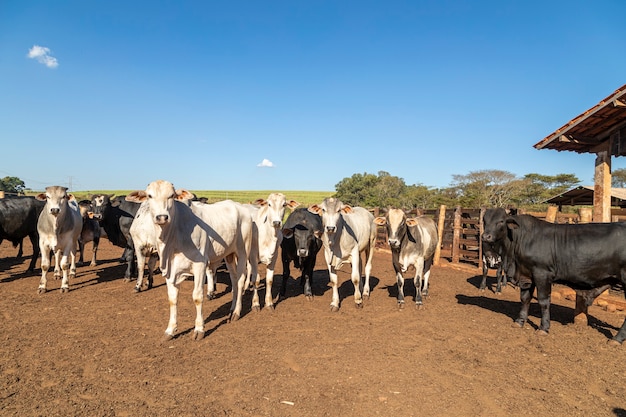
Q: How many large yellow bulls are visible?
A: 0